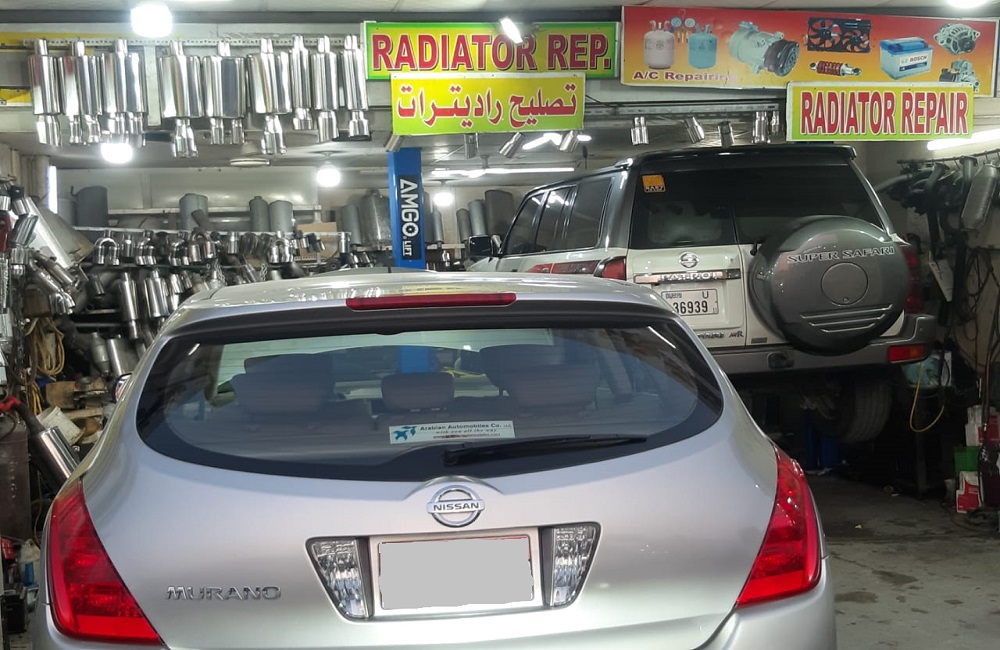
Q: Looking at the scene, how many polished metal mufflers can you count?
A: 9